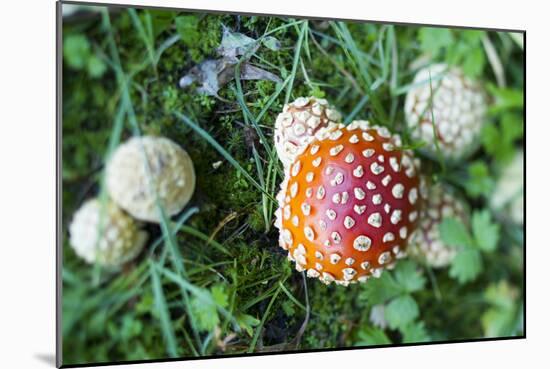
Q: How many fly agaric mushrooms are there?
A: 6